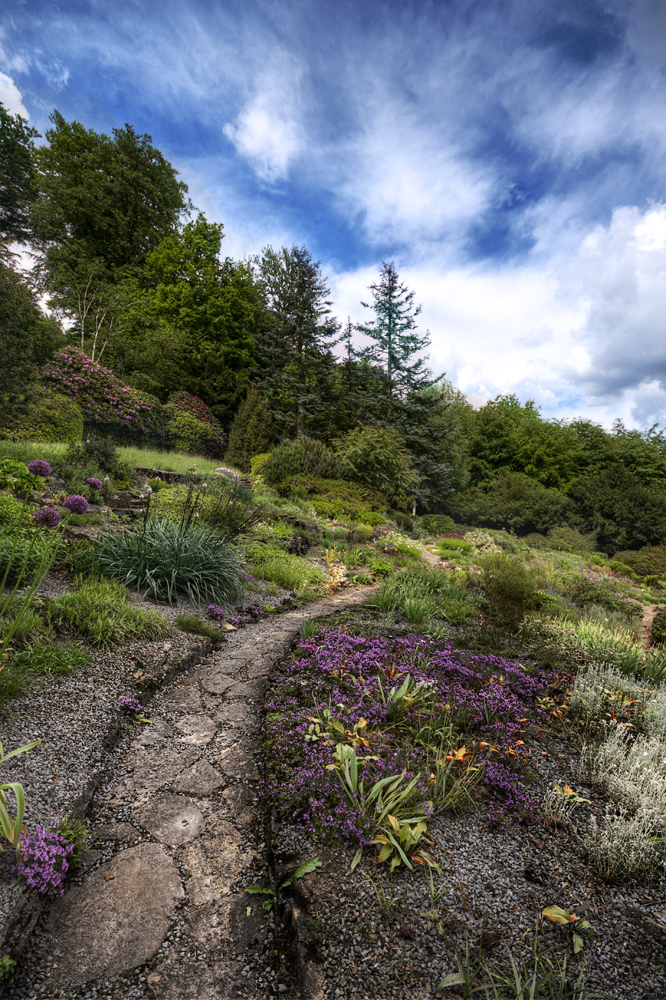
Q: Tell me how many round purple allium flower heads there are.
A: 4